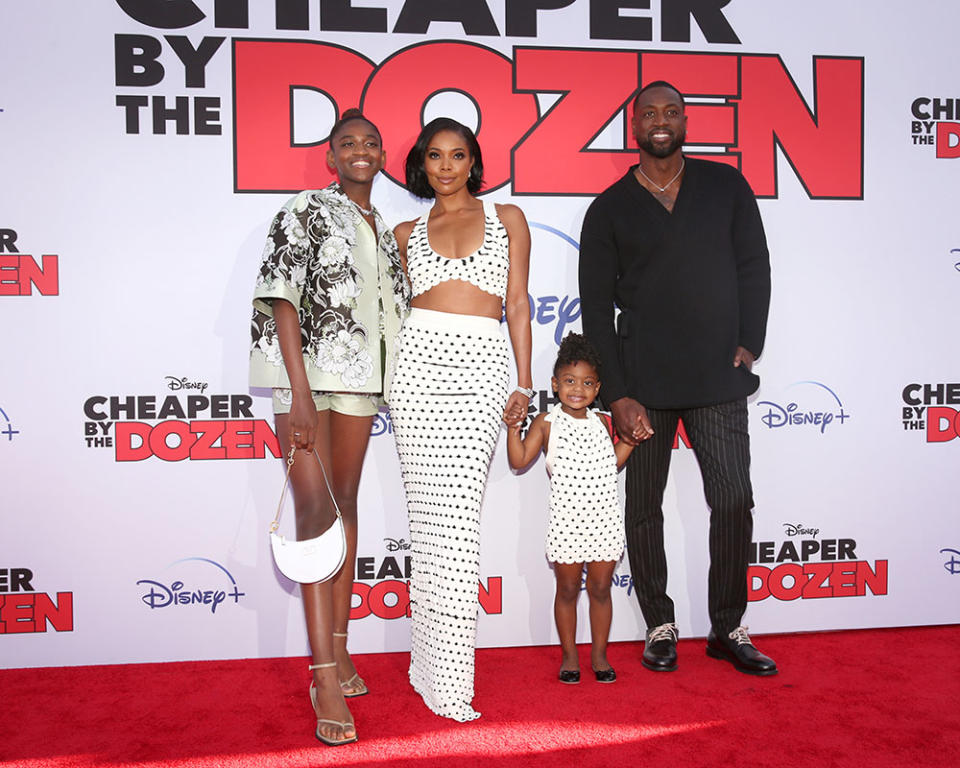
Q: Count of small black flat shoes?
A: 2